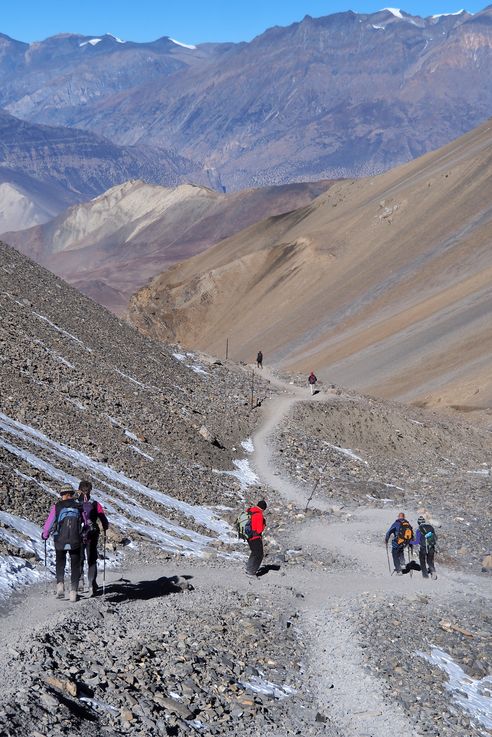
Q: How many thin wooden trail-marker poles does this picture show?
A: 3